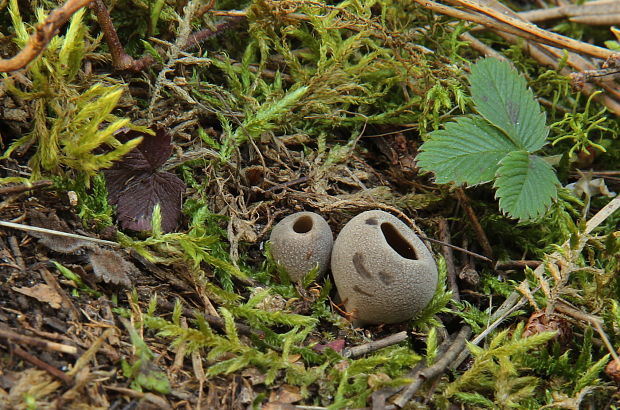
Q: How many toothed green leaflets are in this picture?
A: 3